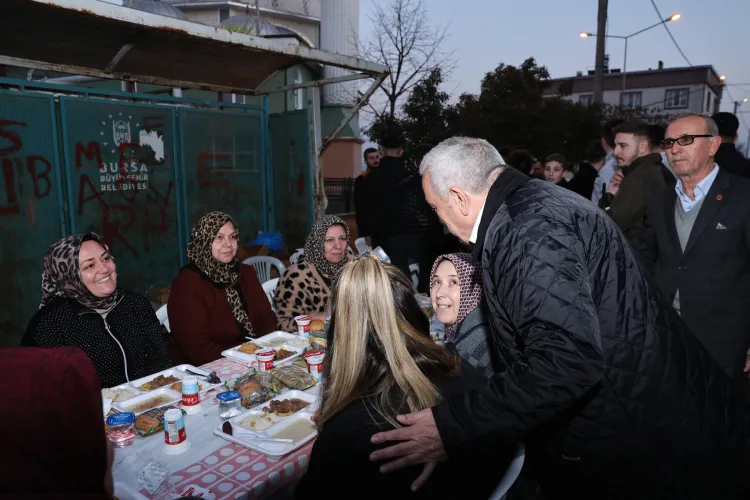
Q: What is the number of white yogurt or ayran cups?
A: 5